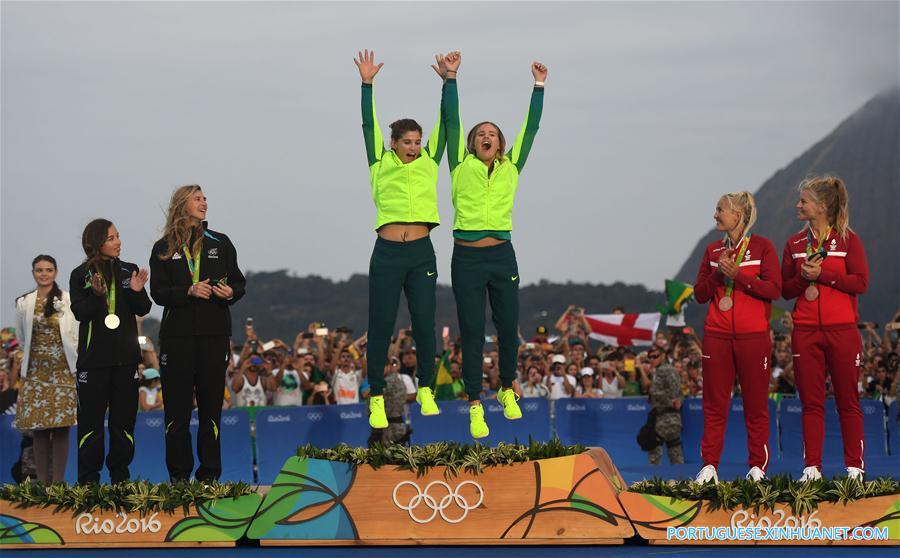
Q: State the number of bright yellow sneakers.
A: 4